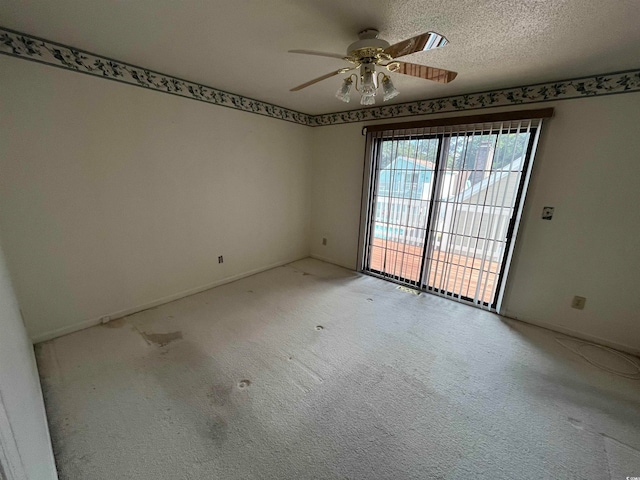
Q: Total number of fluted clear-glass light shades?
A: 4